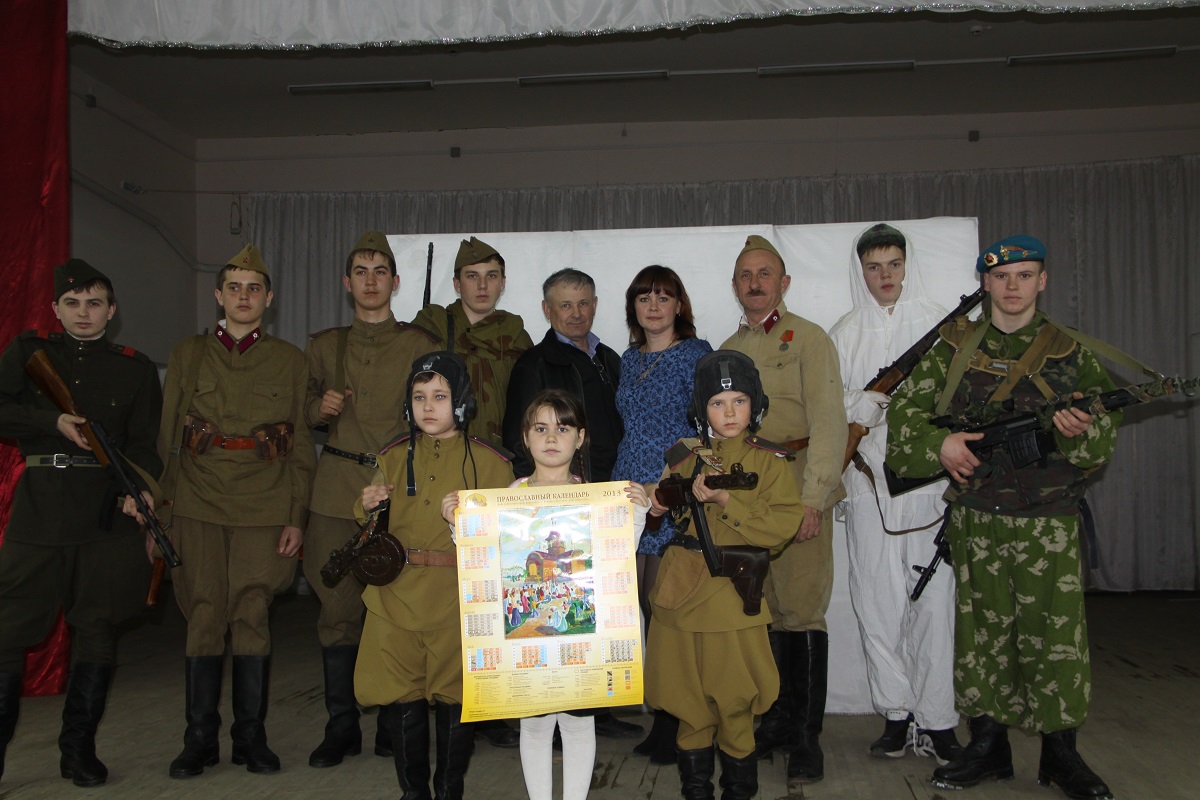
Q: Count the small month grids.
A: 12